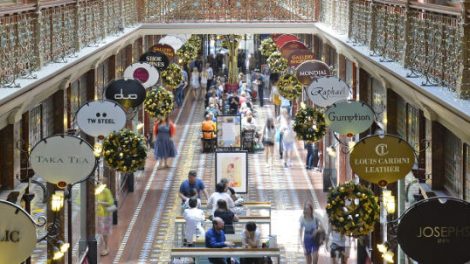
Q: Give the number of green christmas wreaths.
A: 10